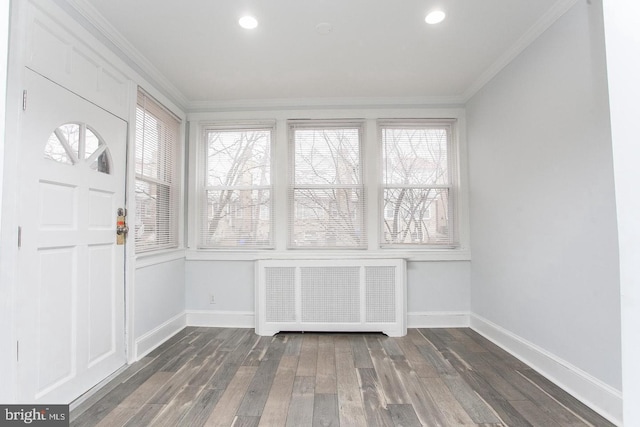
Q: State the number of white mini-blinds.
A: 4